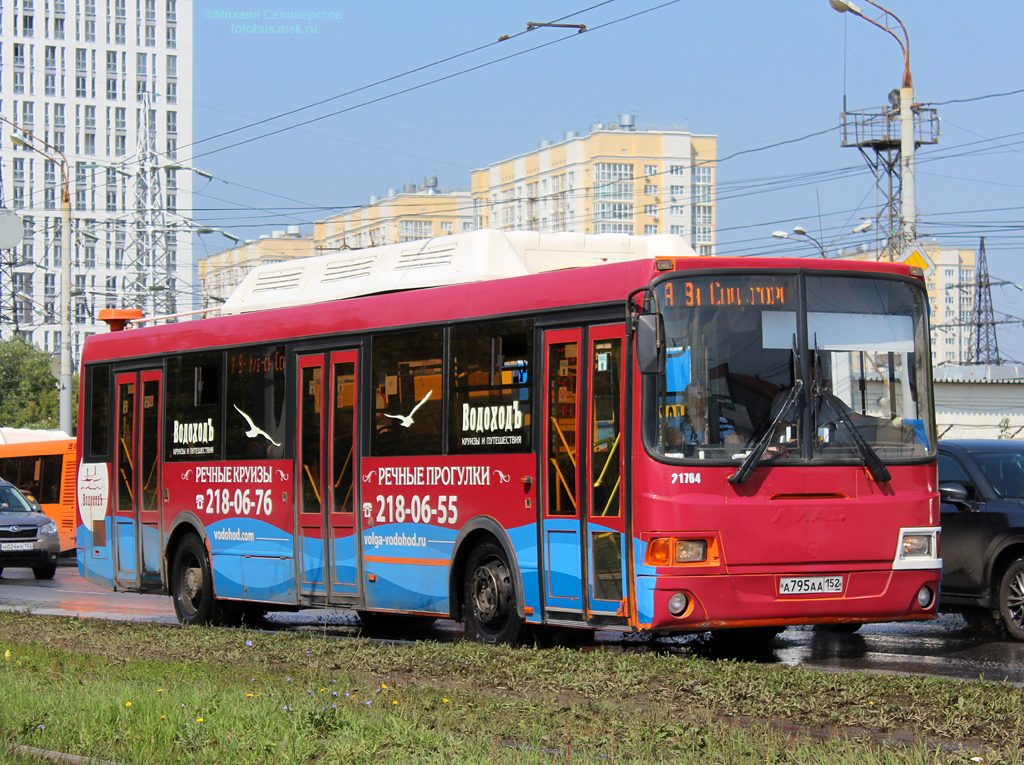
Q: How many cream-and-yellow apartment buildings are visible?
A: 4